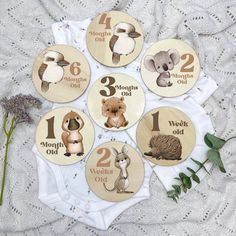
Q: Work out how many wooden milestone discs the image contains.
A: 7